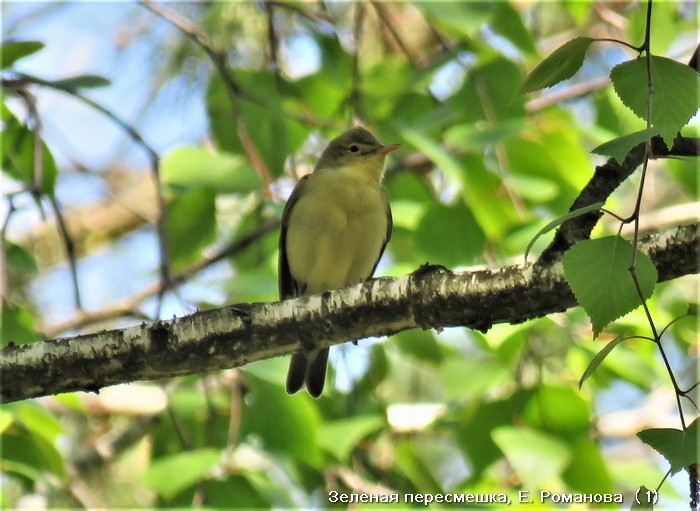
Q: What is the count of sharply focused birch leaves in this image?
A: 7